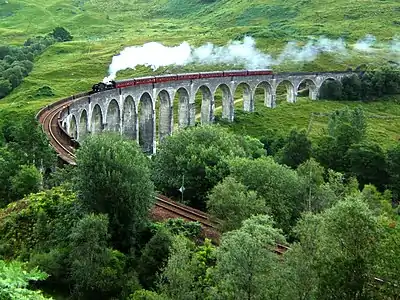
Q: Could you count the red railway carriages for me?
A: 7